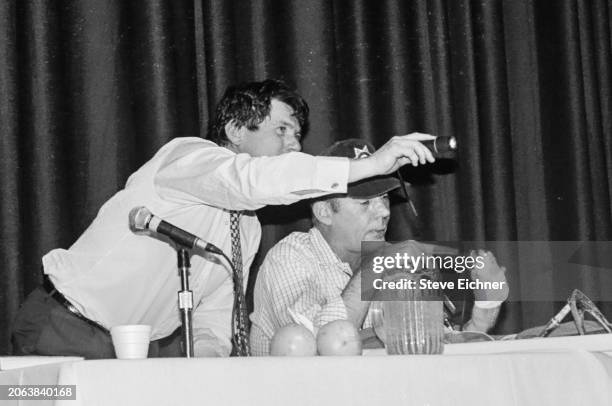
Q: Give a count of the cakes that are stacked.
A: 0